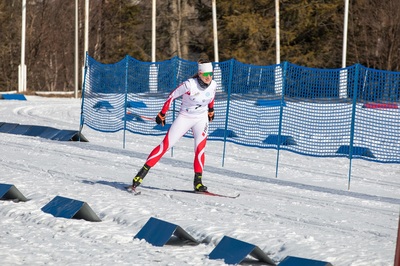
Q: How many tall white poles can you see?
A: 7